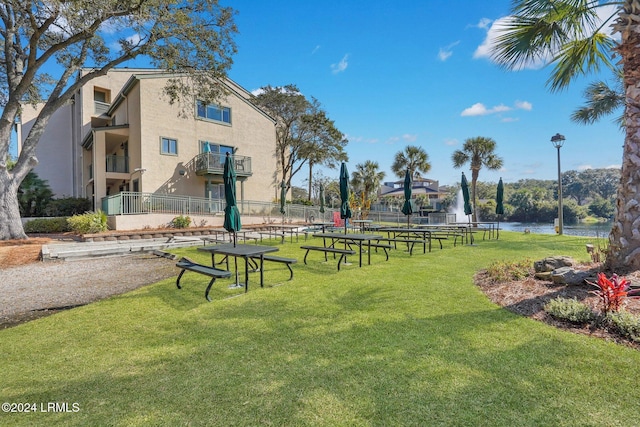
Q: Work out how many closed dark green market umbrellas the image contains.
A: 7